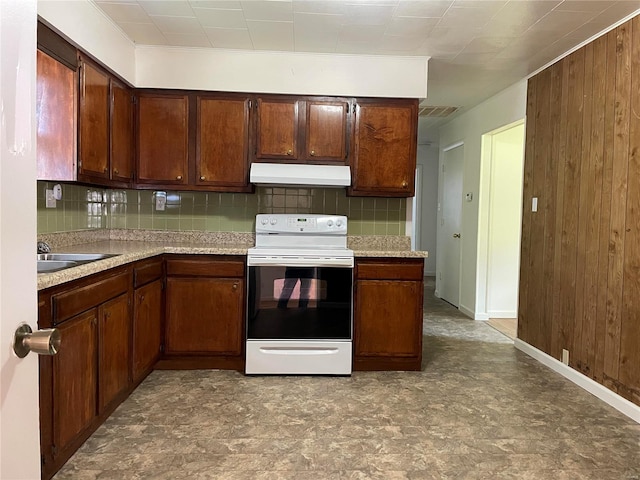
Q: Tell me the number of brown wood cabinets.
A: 12